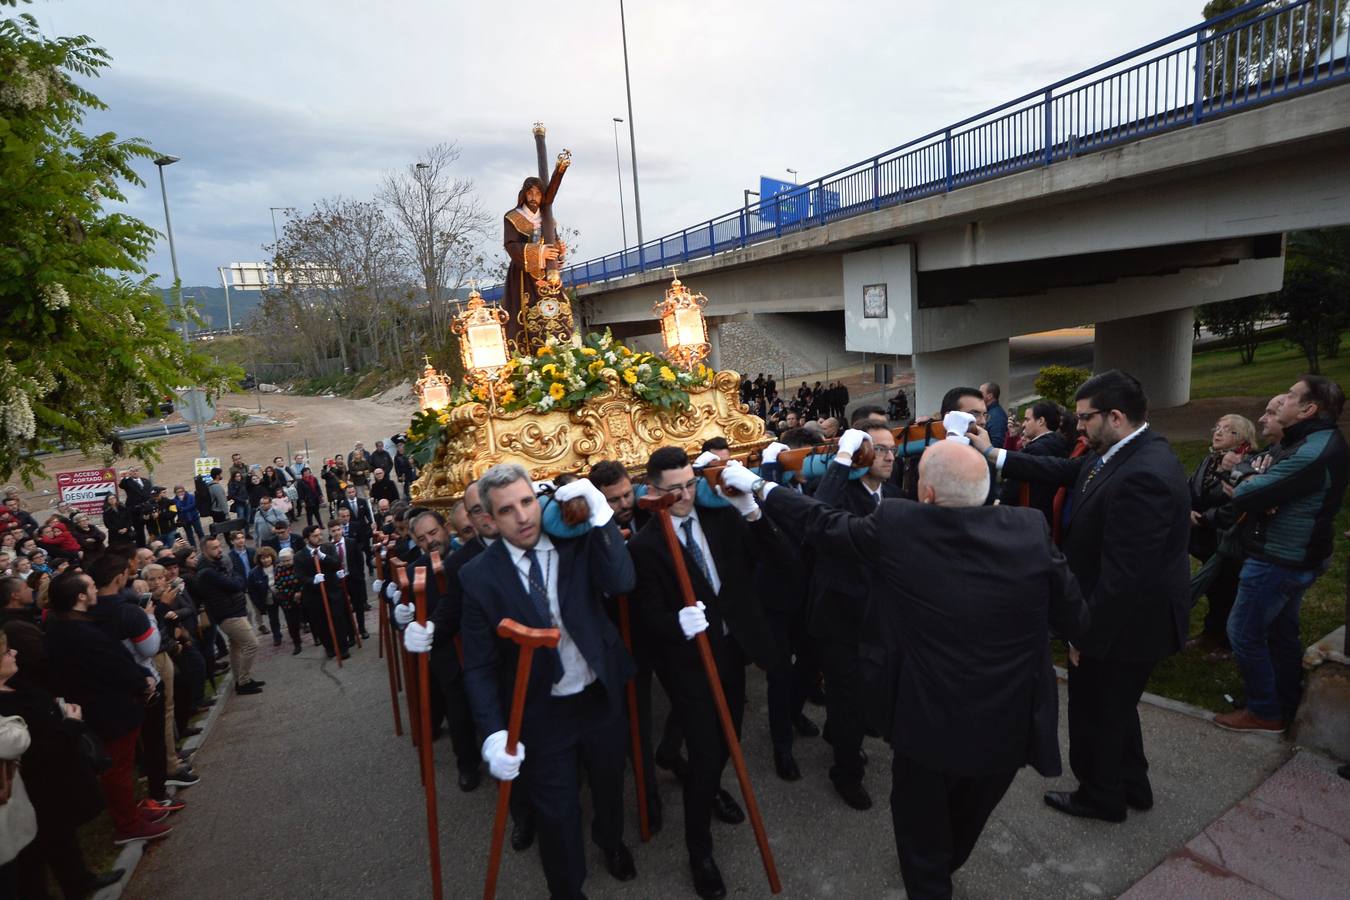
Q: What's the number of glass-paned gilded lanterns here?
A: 3